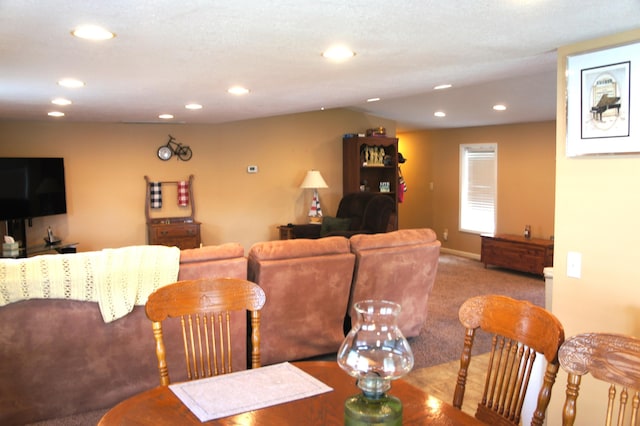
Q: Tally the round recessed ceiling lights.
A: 12